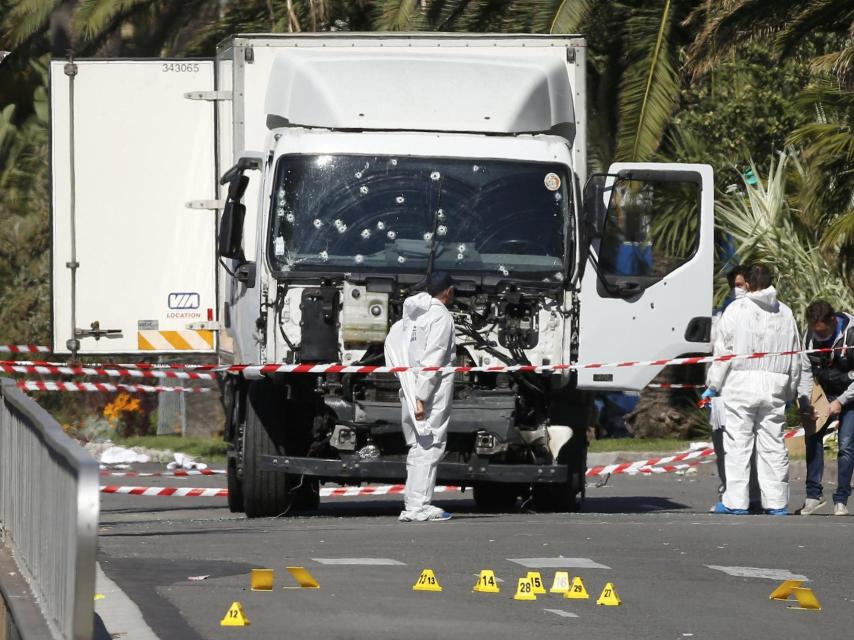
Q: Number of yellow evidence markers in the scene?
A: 12